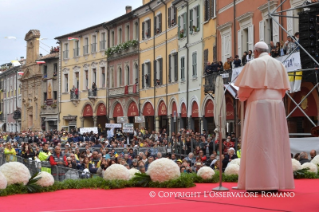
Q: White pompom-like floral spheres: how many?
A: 12